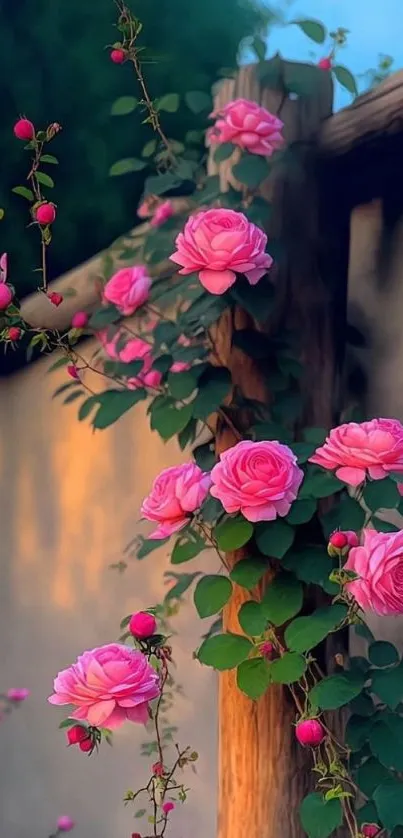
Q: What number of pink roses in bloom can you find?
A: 8